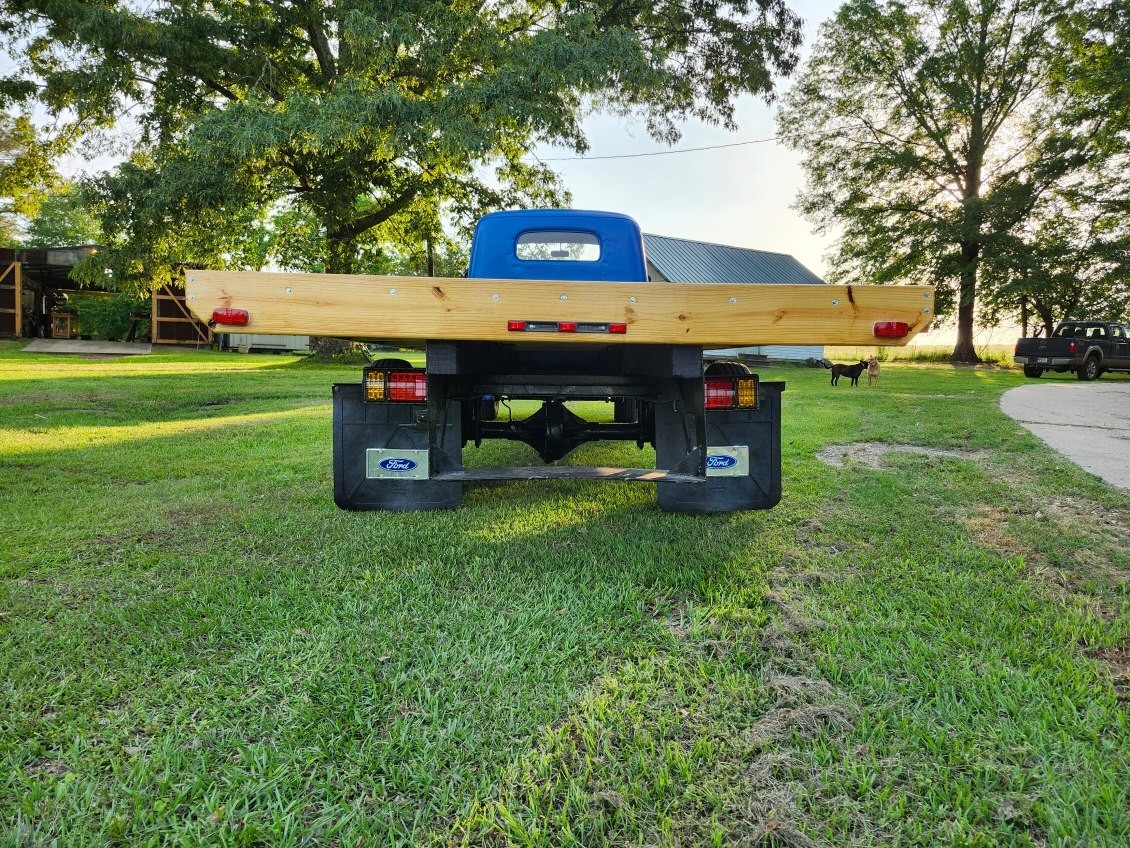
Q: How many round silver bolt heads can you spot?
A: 11